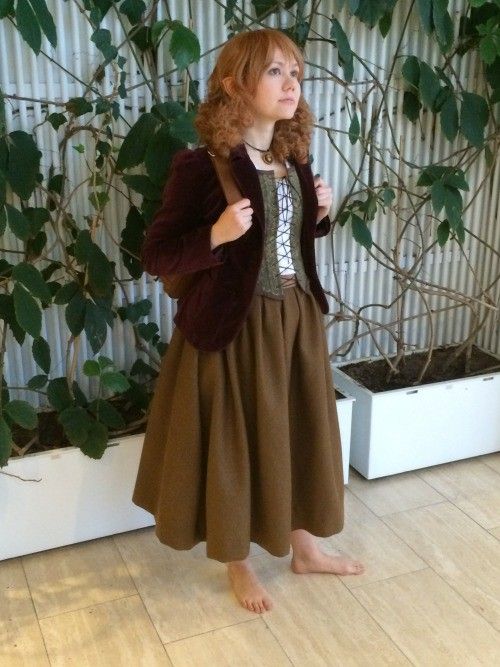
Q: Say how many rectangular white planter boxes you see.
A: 2